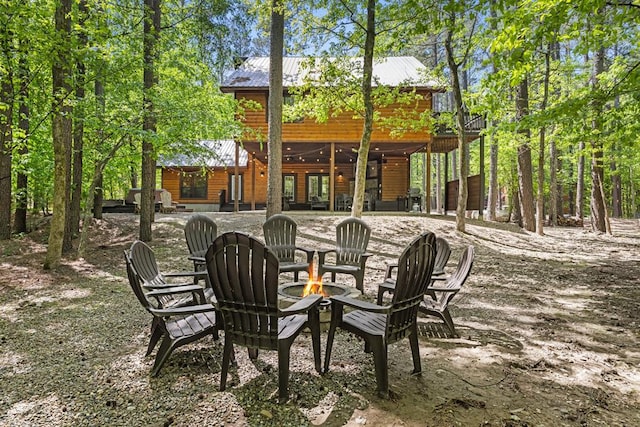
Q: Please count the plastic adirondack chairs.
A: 9